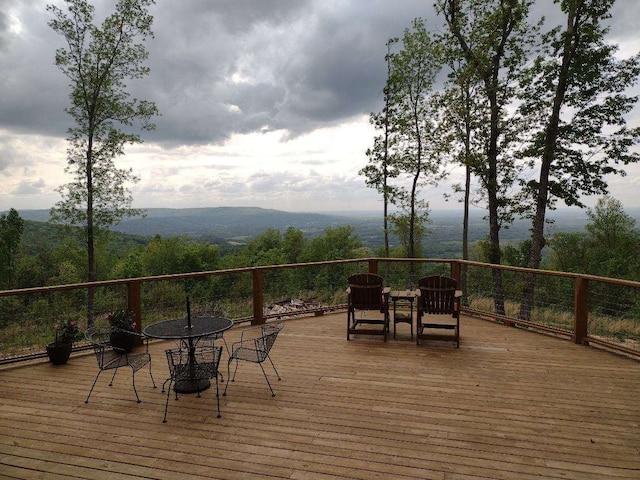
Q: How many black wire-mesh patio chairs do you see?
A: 4